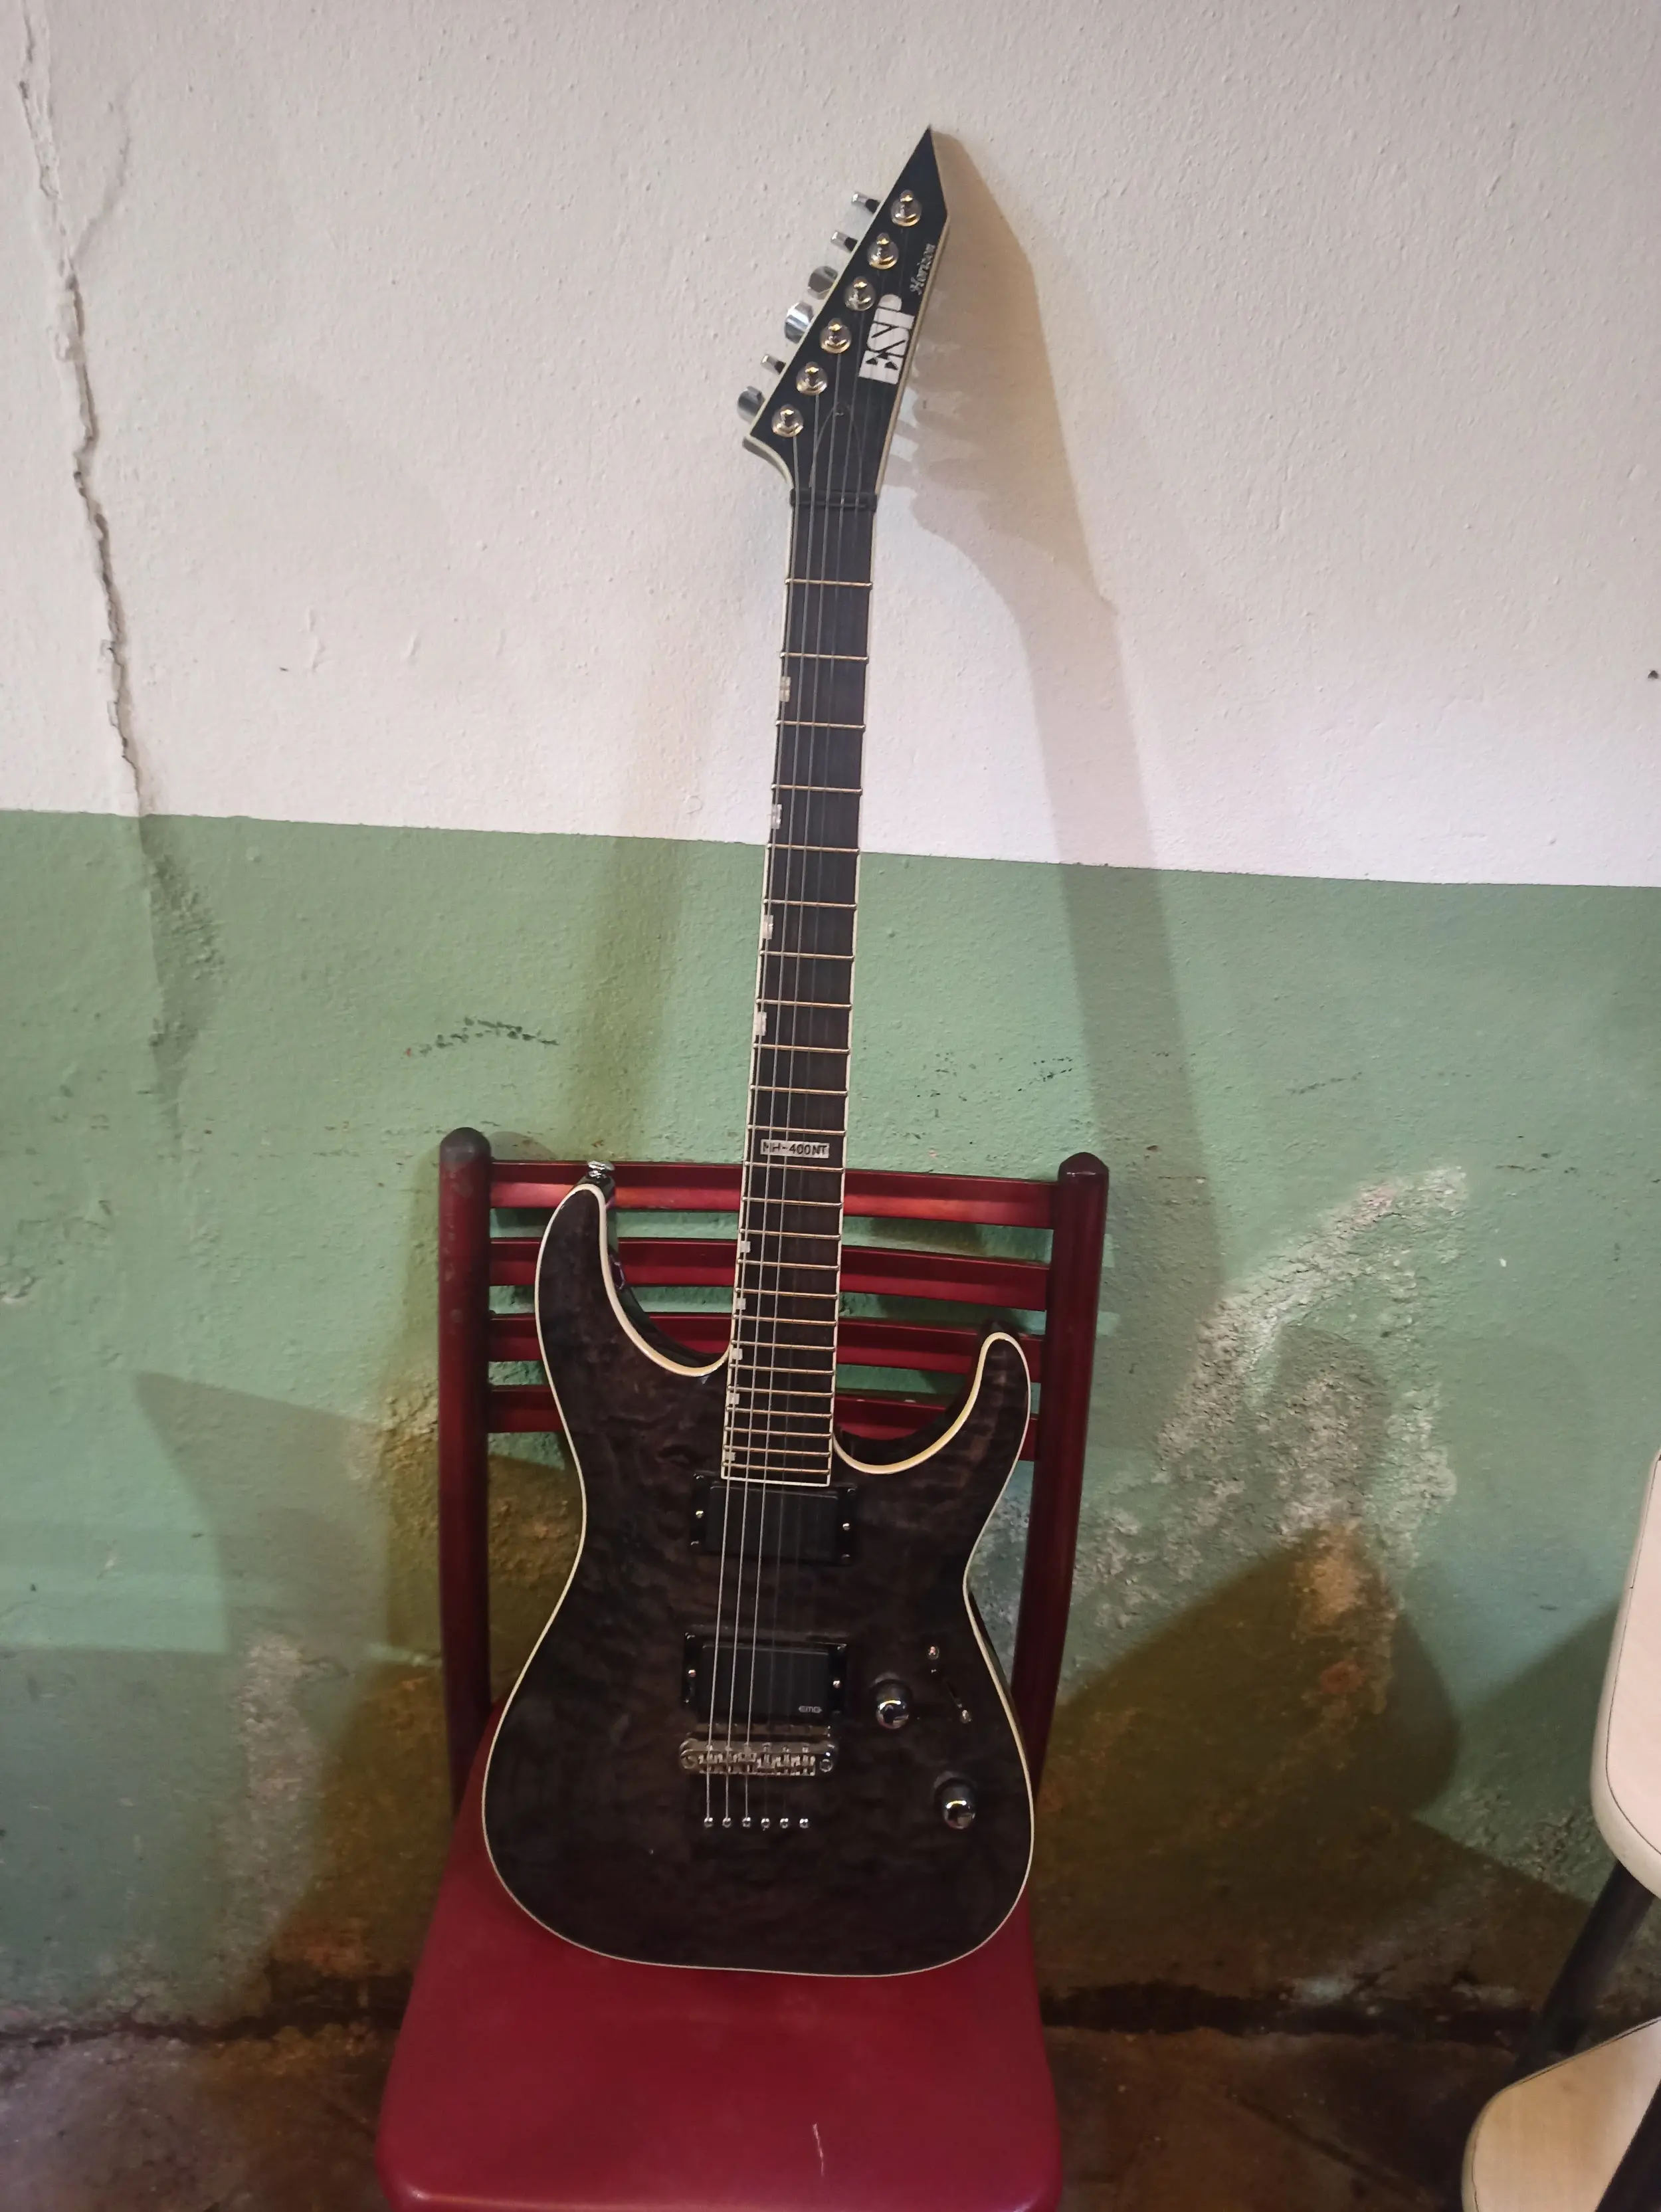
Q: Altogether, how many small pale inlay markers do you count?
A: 9